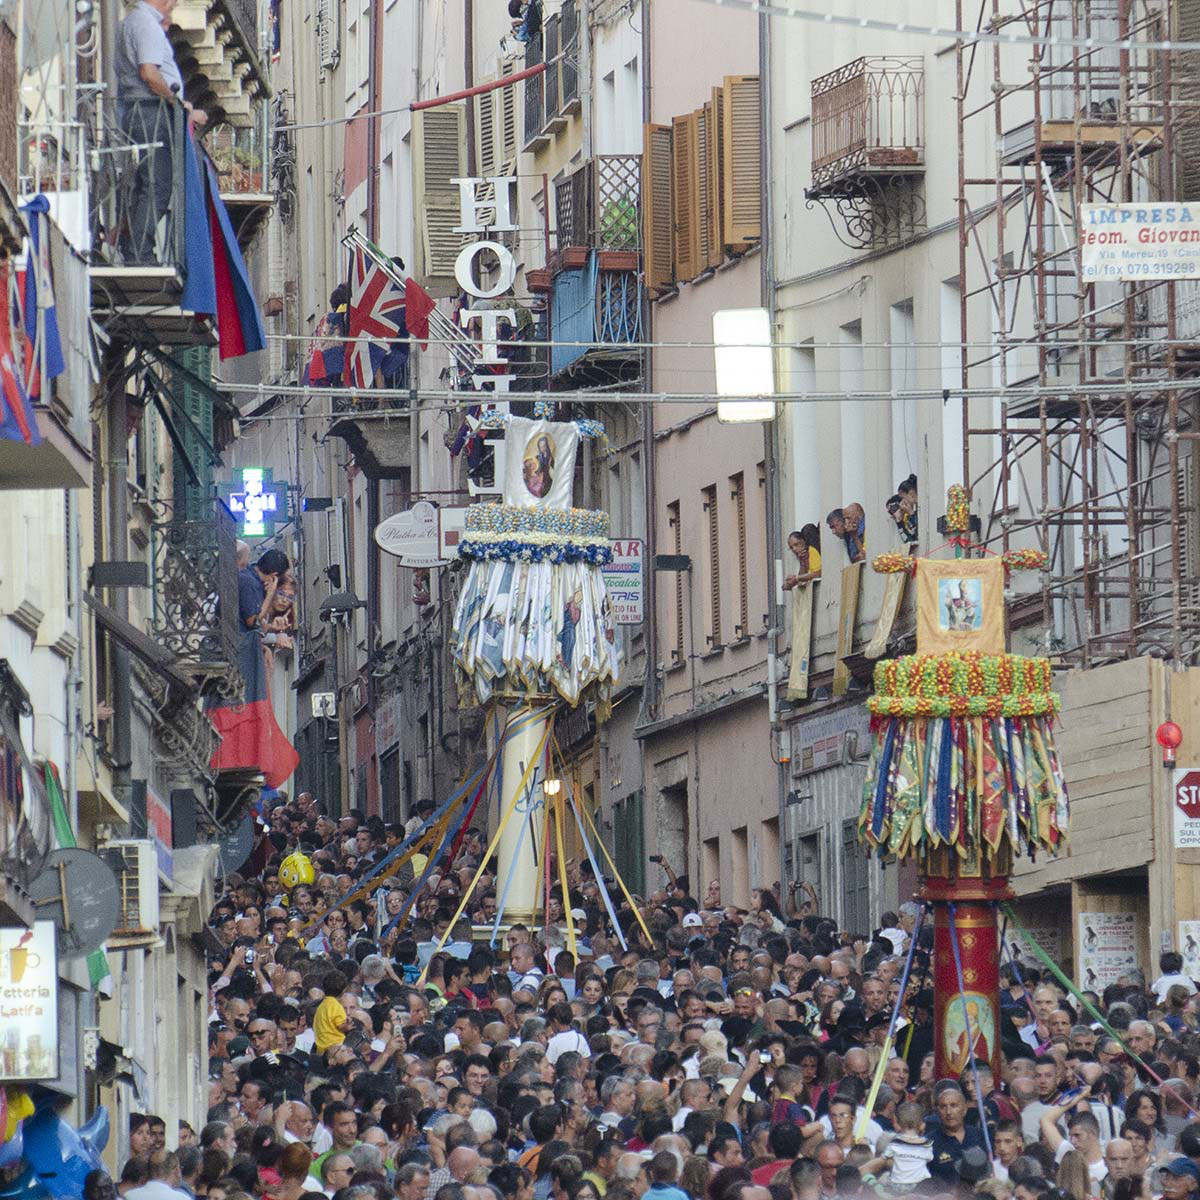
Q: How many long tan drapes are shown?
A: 3